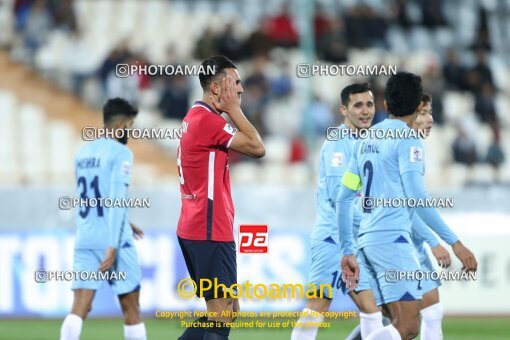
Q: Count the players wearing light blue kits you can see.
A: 4